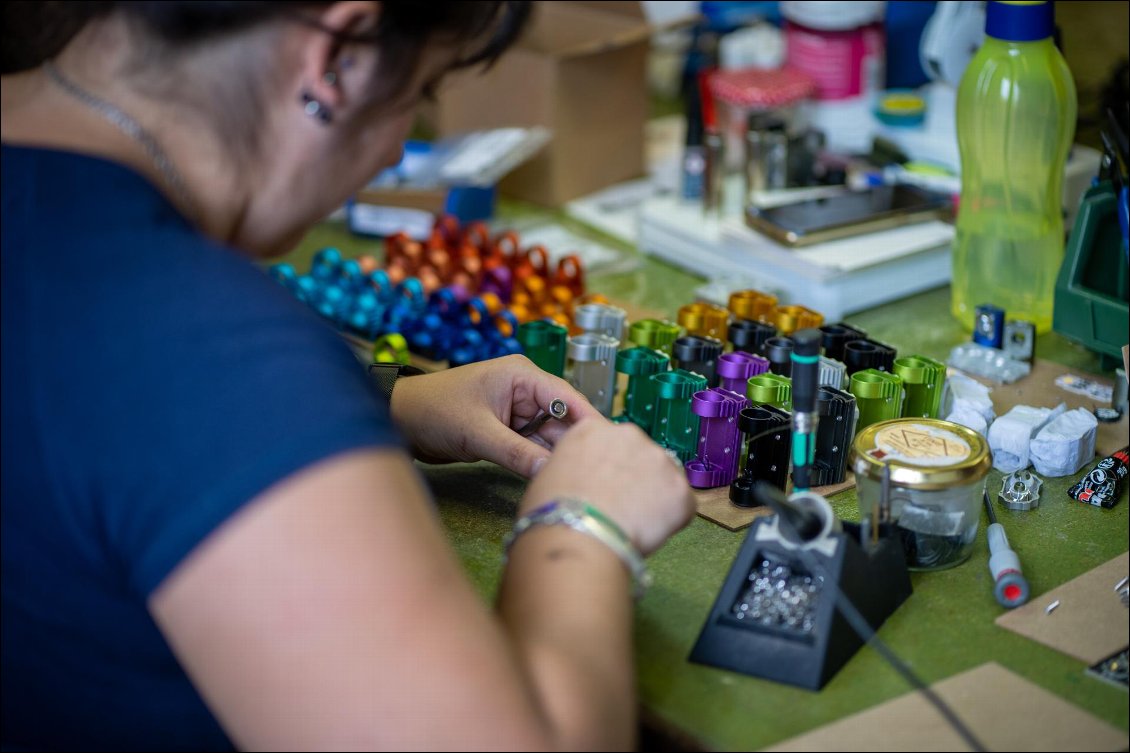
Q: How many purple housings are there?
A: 2